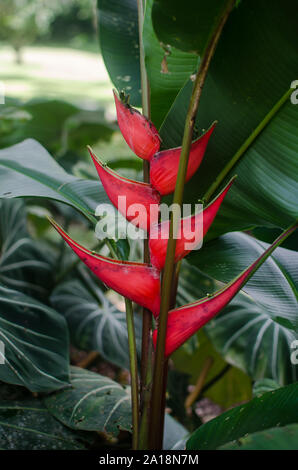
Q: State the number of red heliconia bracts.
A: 6